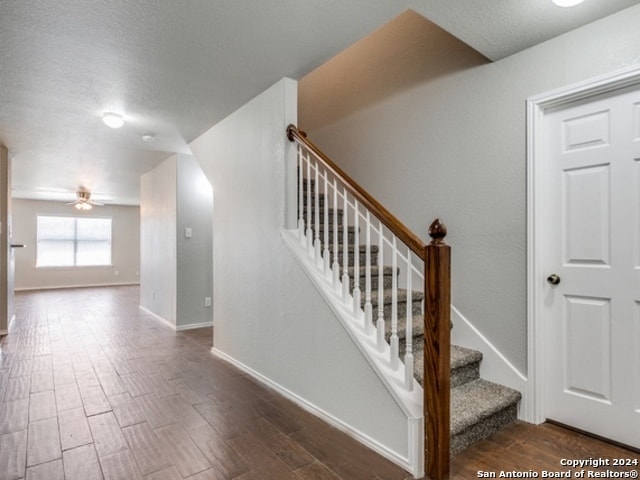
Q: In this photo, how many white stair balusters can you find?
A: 11